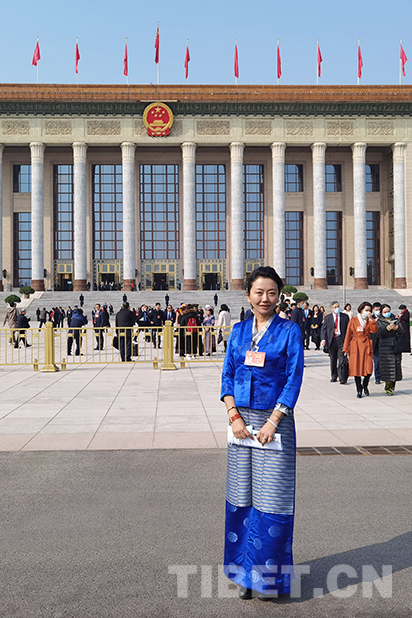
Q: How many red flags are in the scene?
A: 10